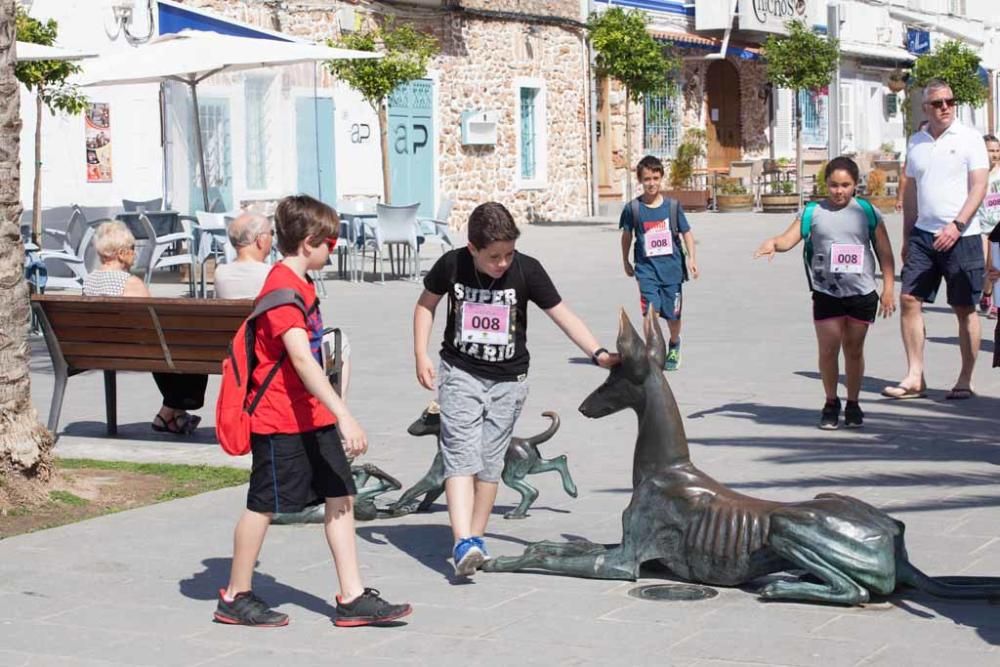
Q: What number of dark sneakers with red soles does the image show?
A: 2